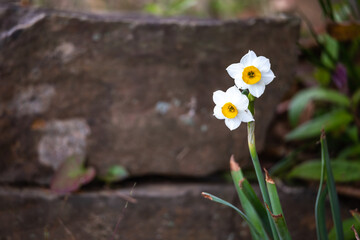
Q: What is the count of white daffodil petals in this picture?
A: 12